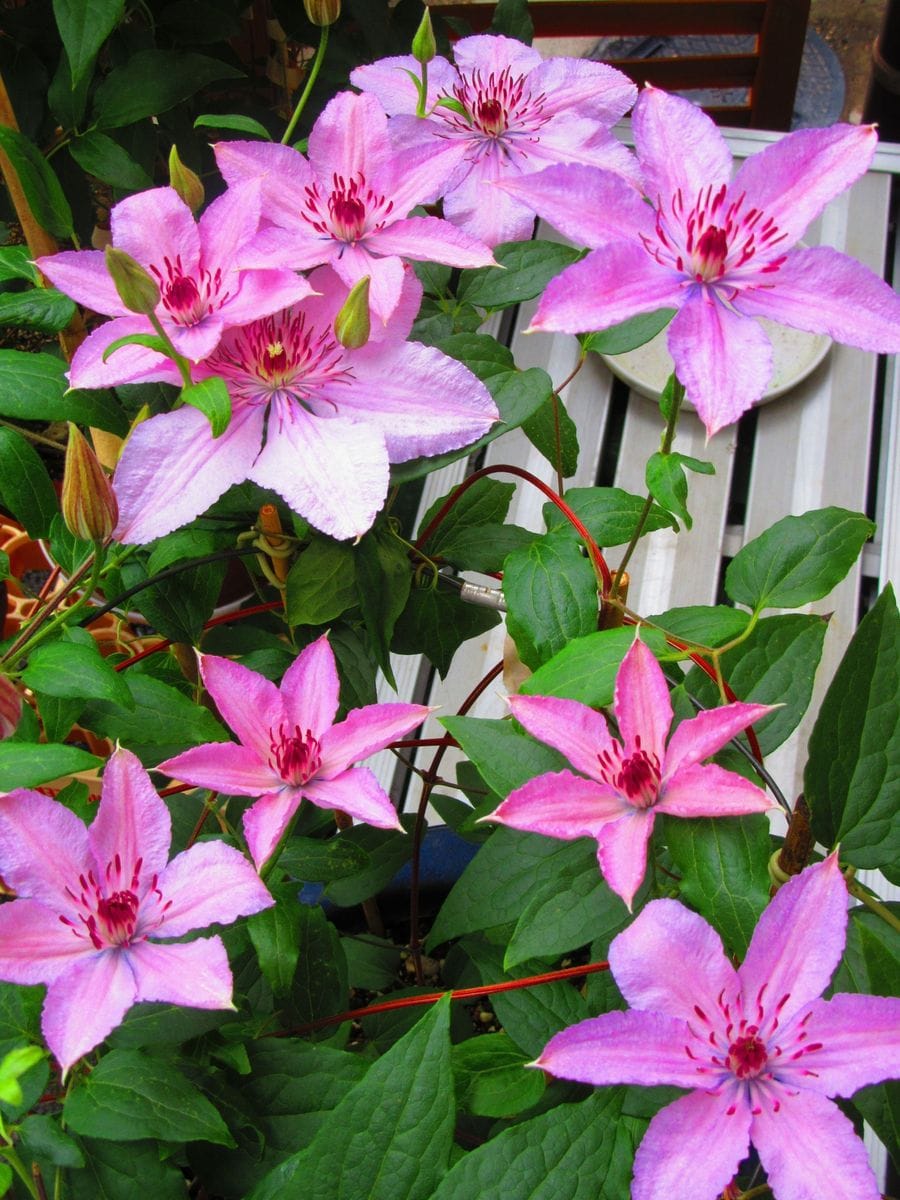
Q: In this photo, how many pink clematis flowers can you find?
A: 9